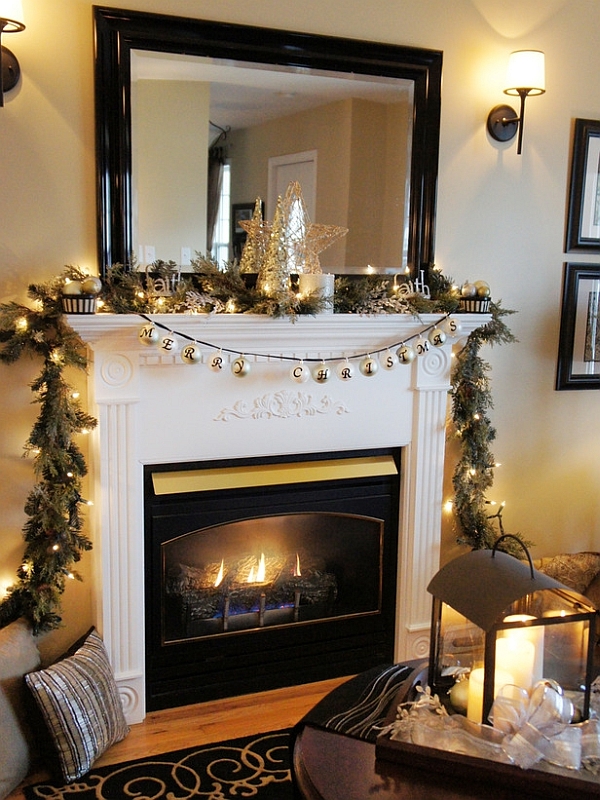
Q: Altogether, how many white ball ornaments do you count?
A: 7